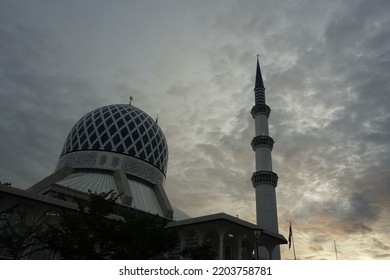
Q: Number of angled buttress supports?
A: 3